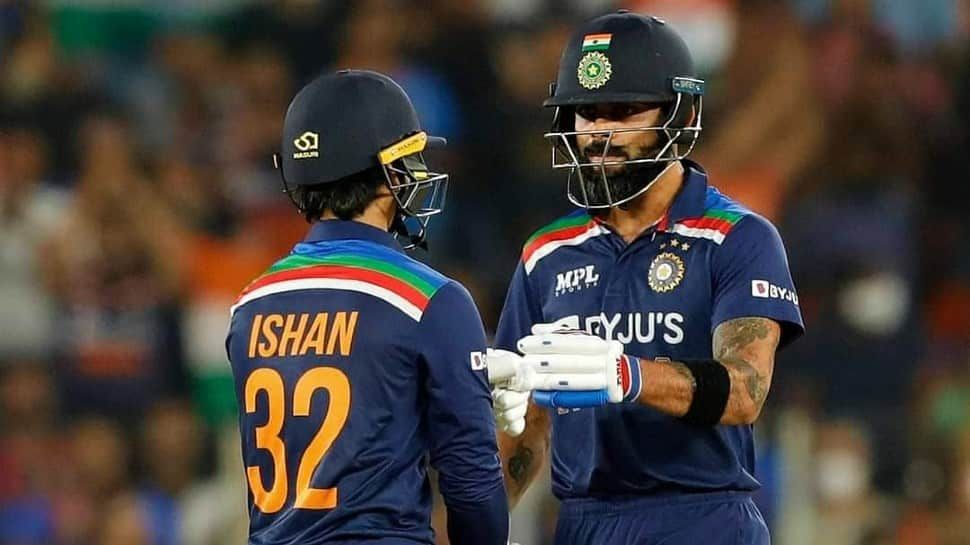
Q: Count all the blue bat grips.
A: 1